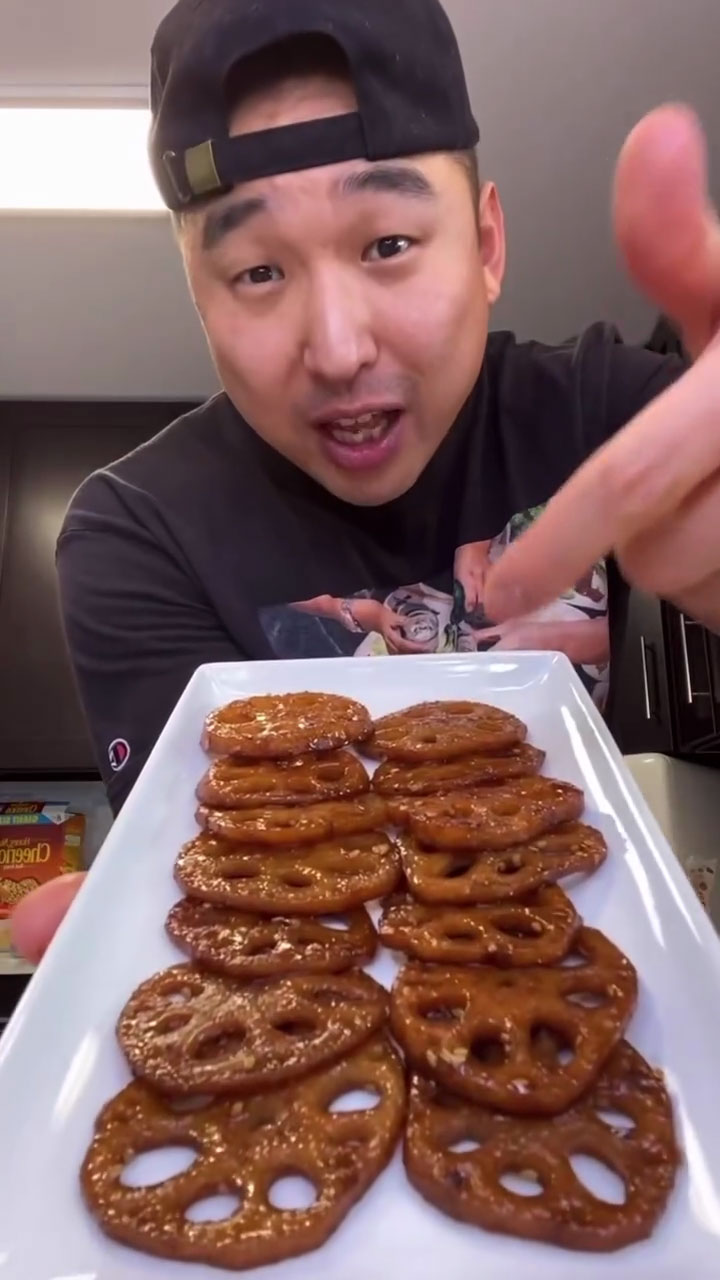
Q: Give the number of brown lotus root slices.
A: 14